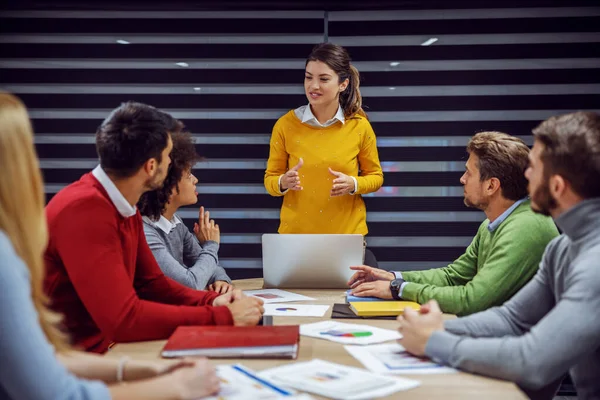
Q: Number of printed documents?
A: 6